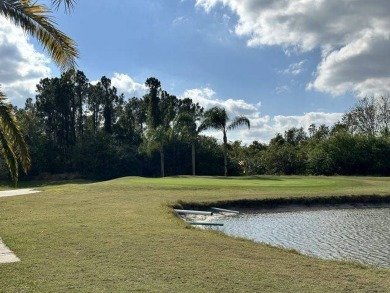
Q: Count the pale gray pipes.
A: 3